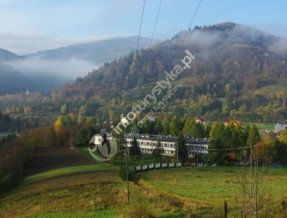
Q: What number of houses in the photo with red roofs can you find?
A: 2